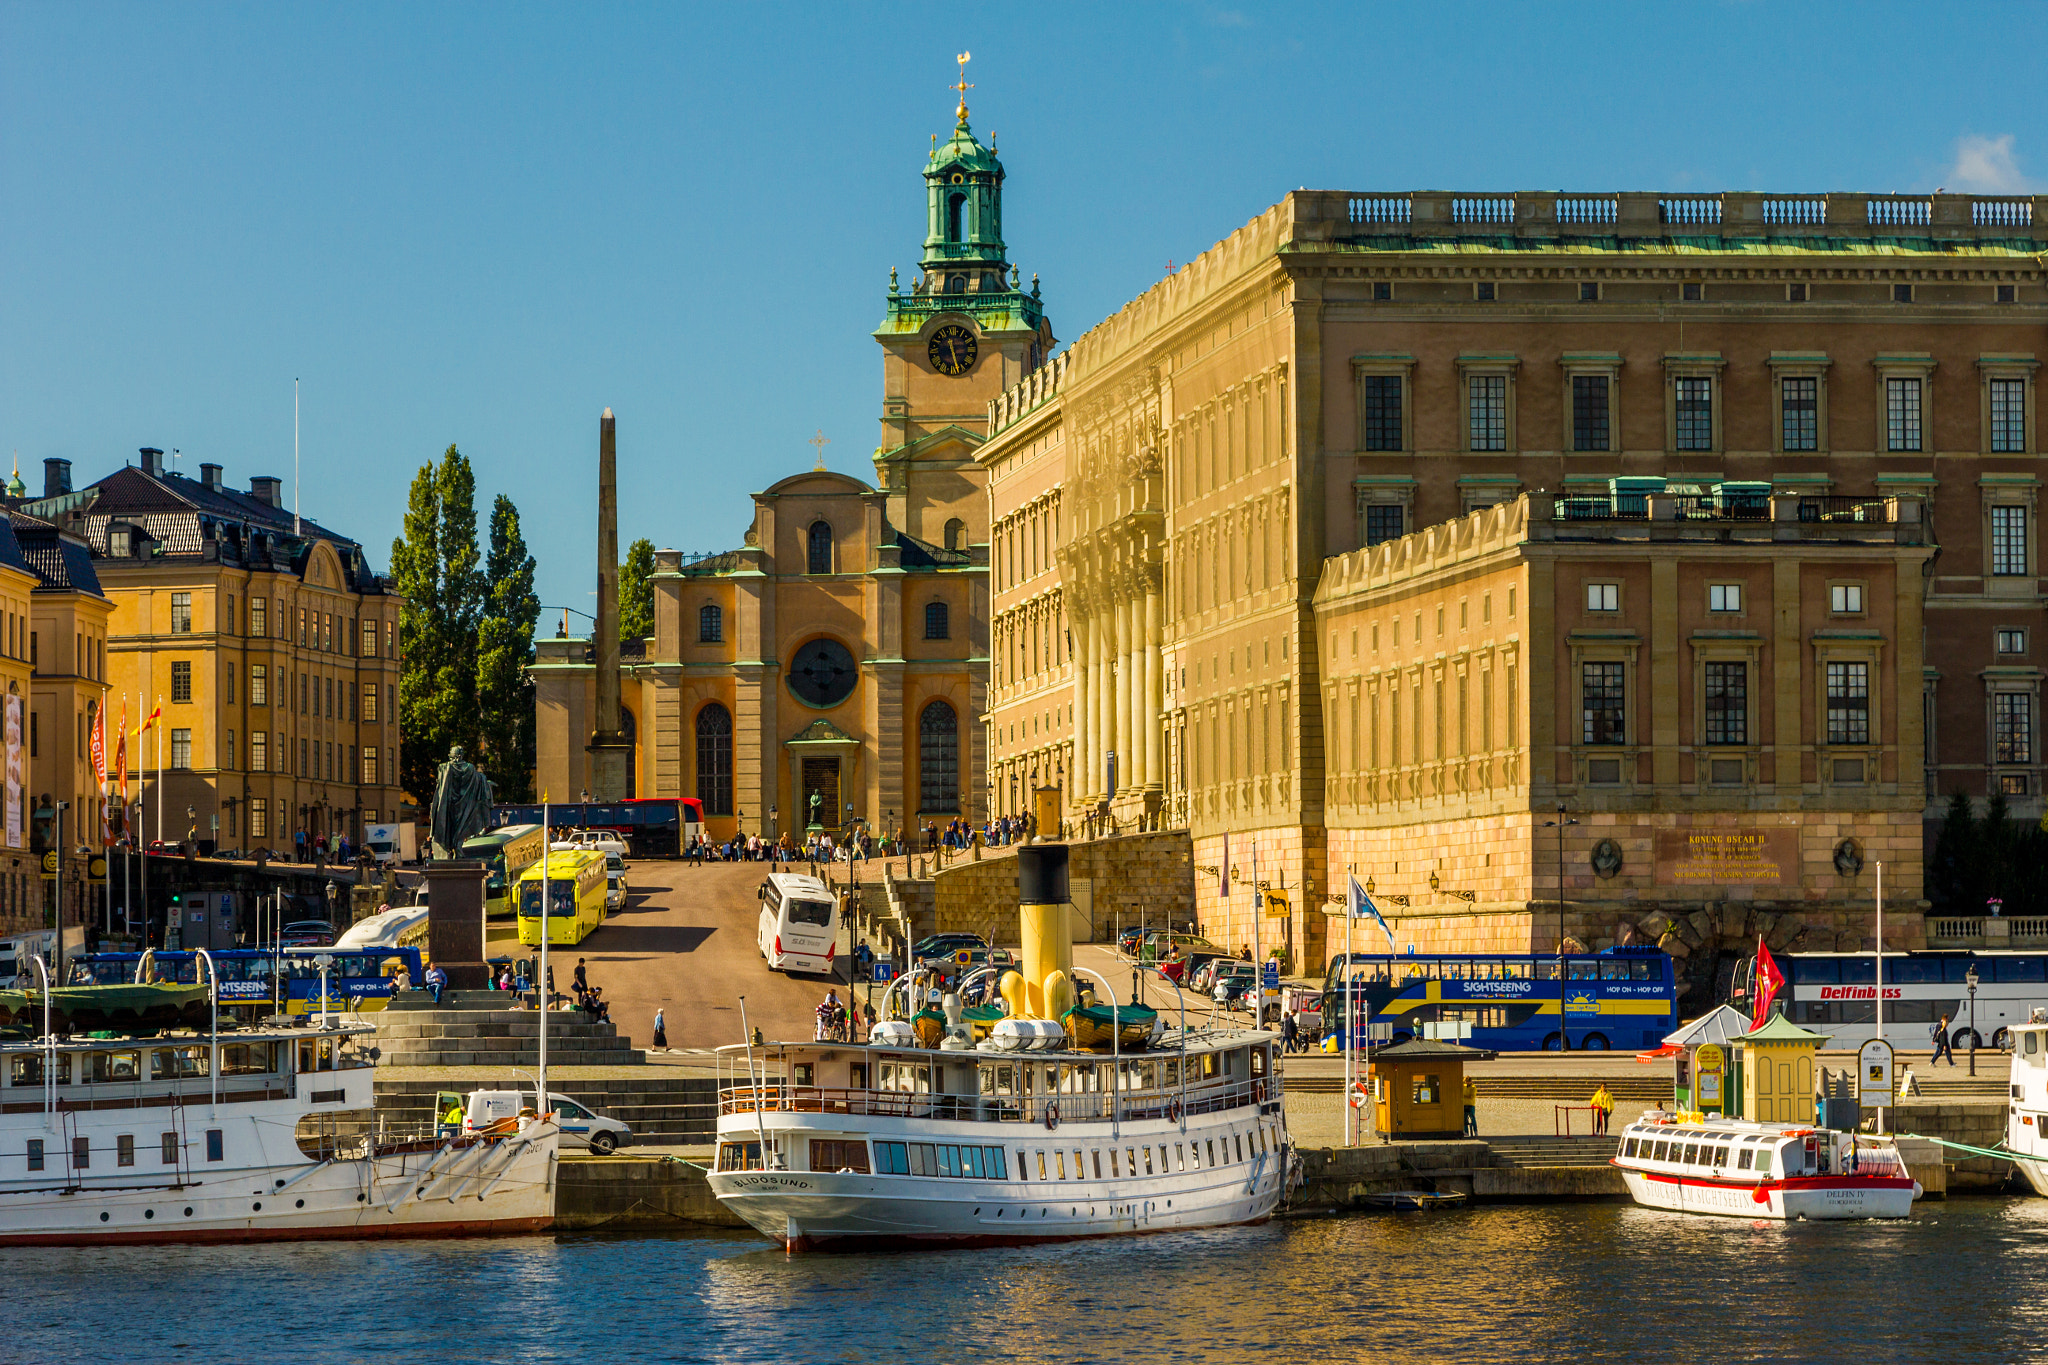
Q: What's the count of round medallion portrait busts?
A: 2